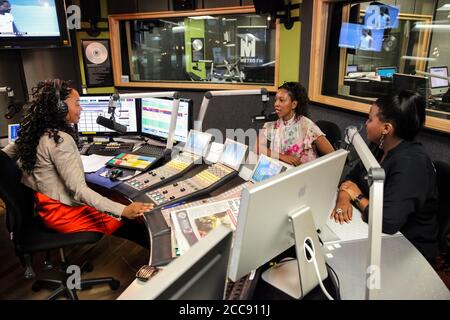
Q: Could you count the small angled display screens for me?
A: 3